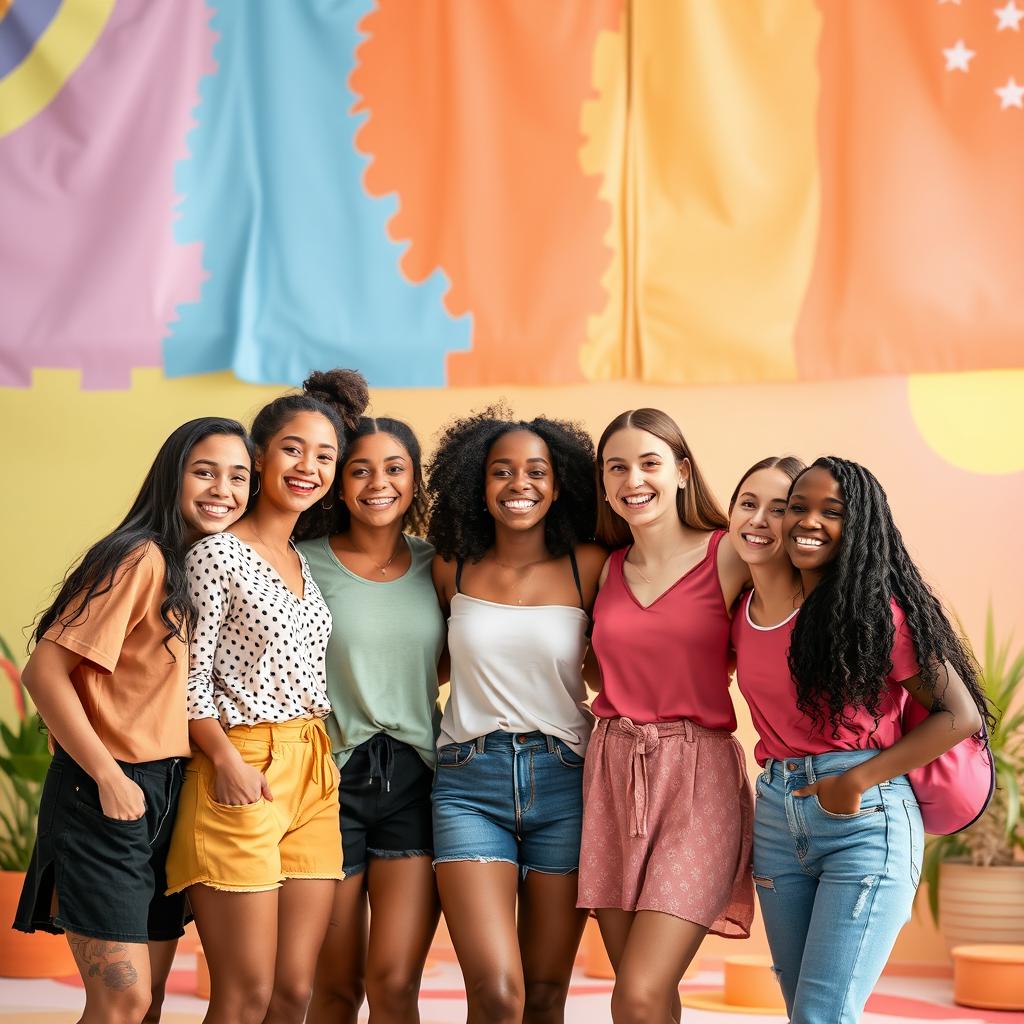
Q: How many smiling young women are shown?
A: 7